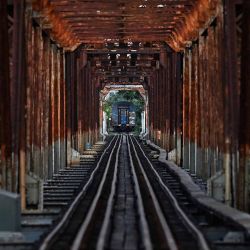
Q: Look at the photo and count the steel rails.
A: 6